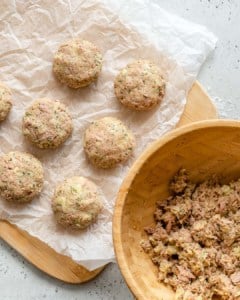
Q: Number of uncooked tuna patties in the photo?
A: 7